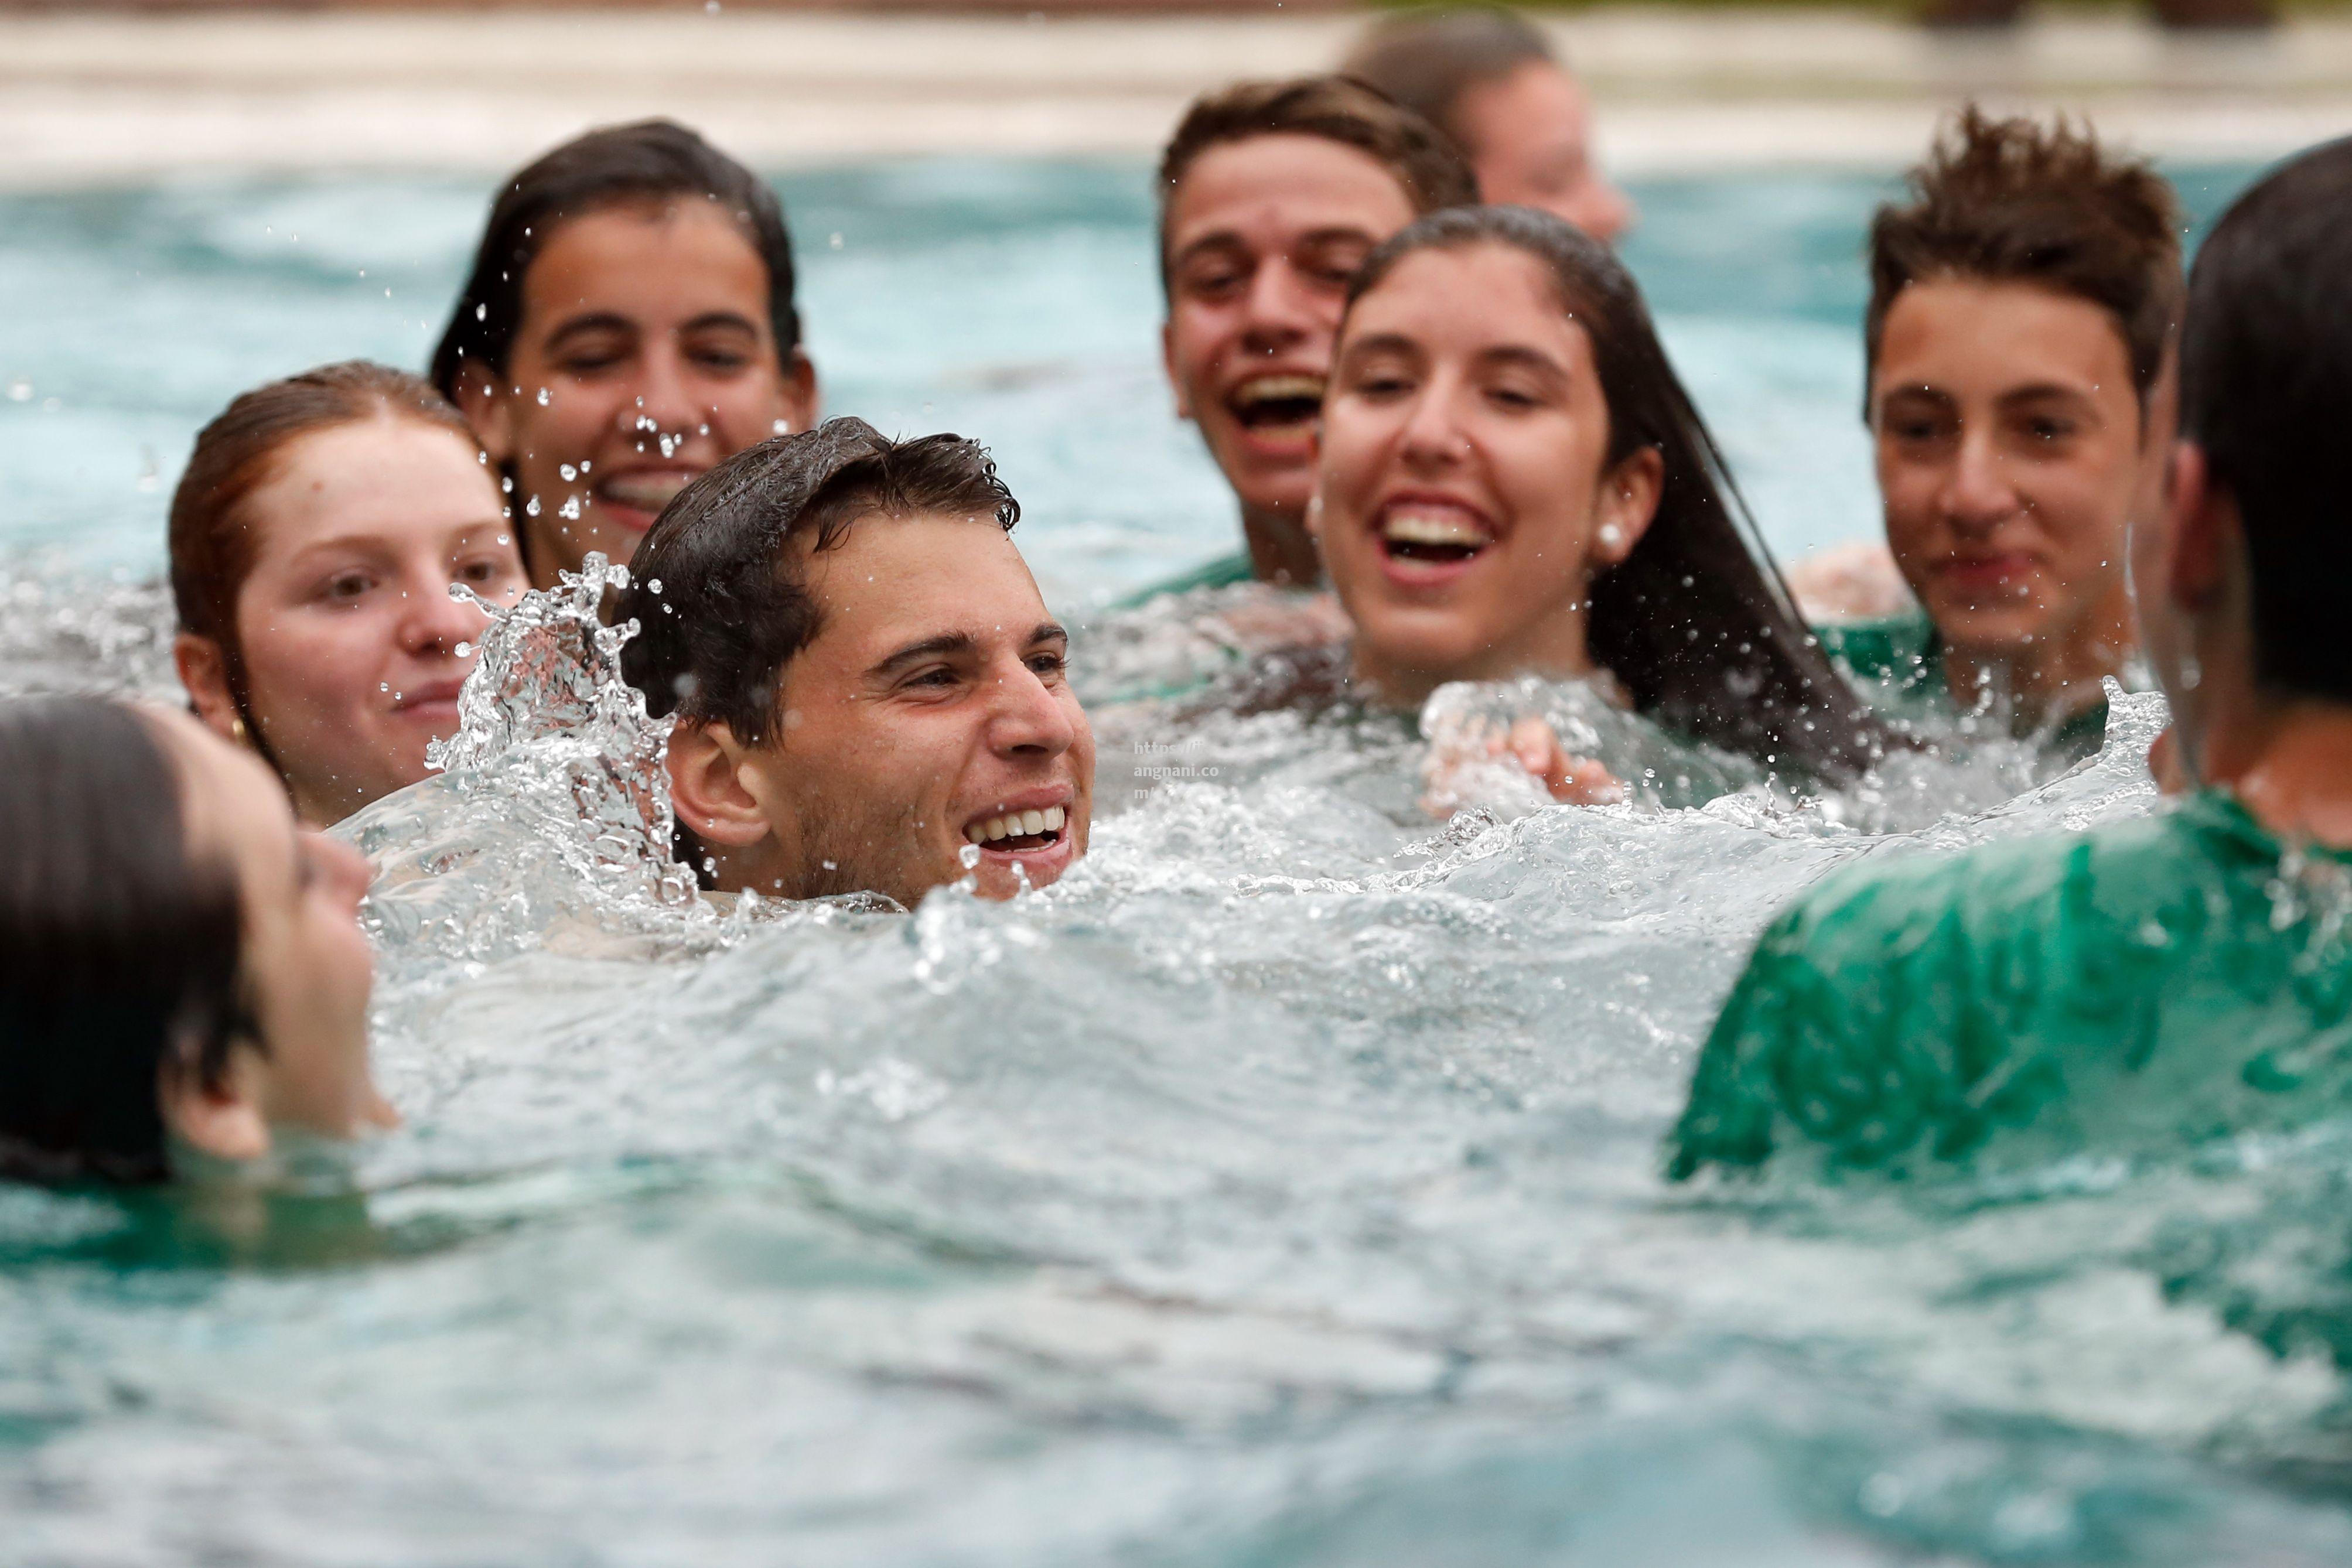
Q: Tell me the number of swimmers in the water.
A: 9